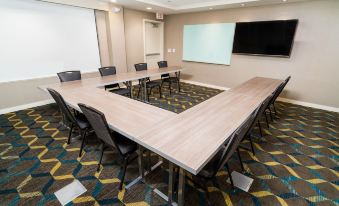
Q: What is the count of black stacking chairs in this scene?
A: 10